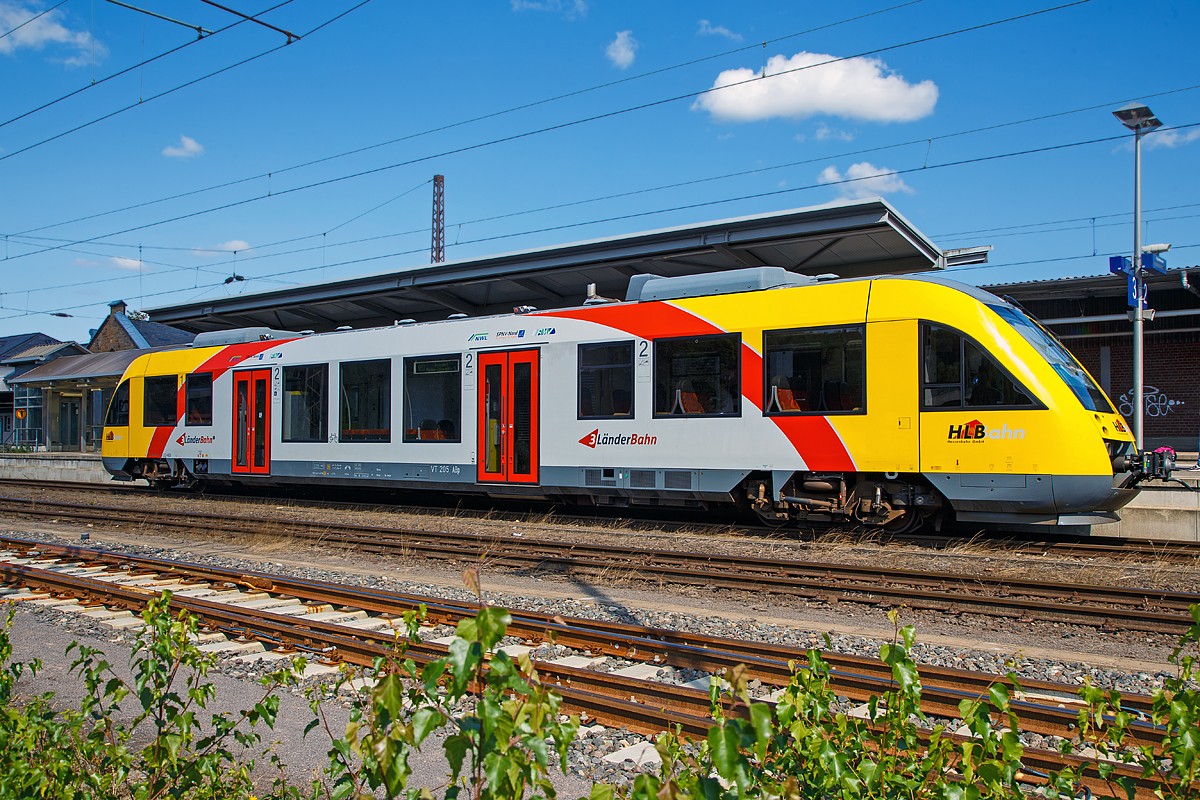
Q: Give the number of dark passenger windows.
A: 8